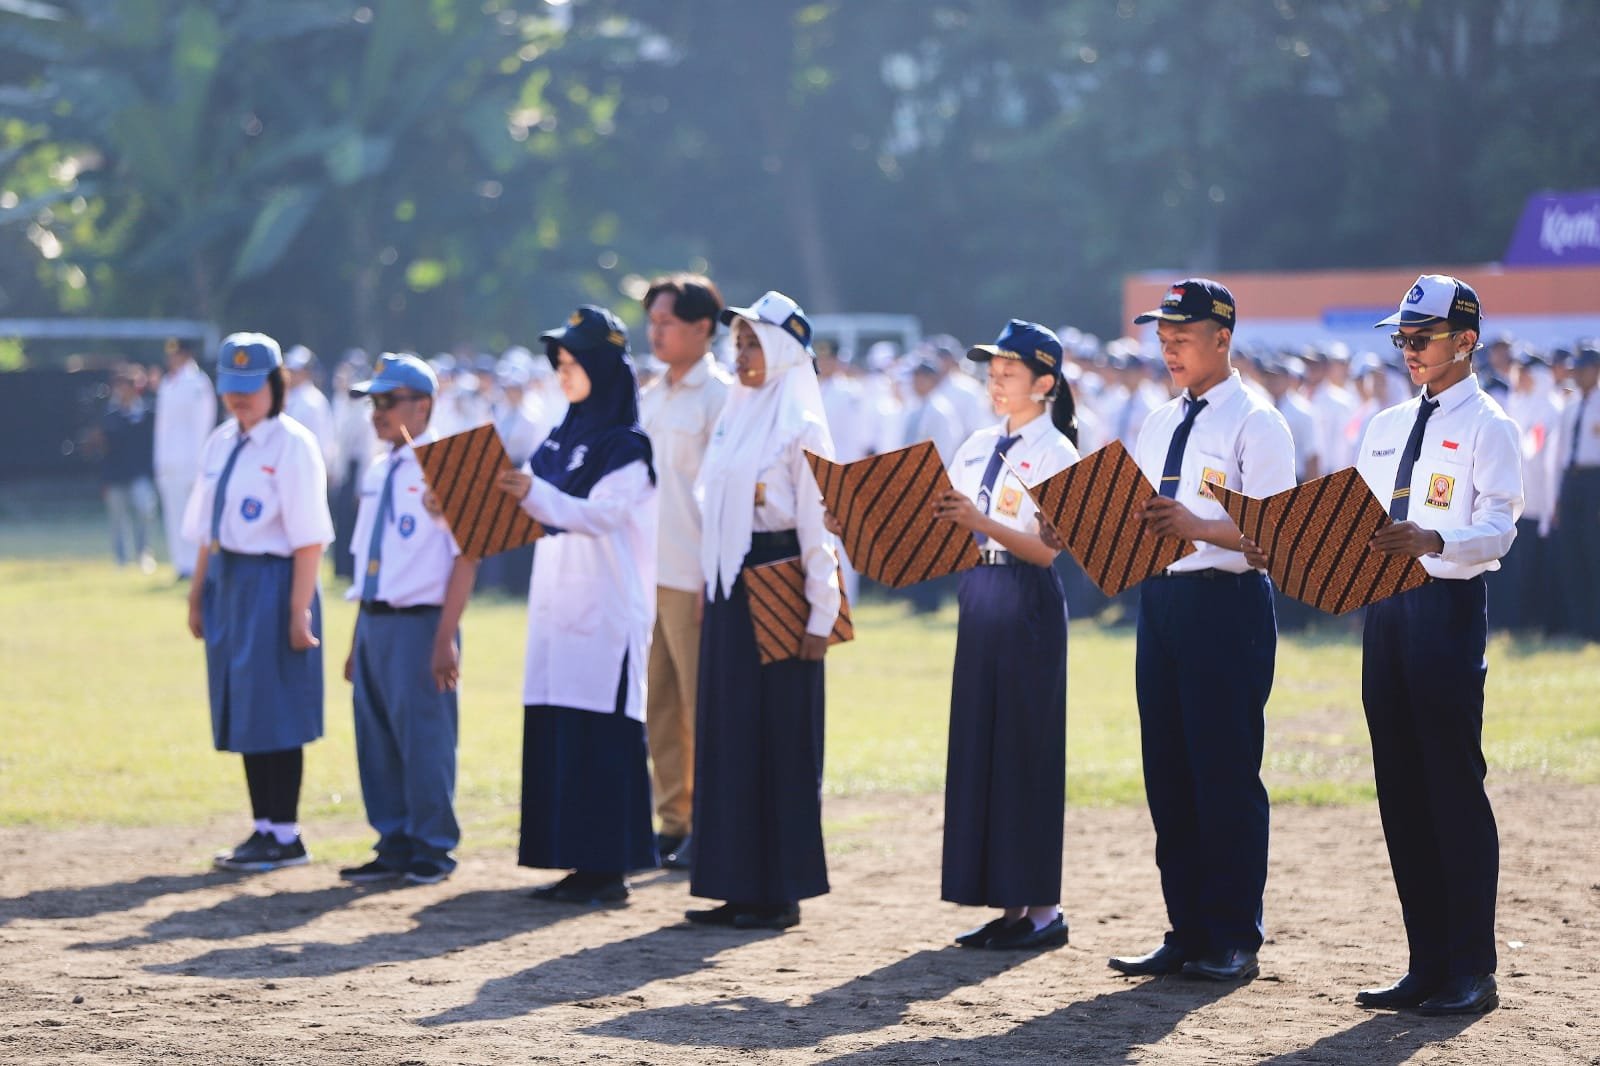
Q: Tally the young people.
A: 8